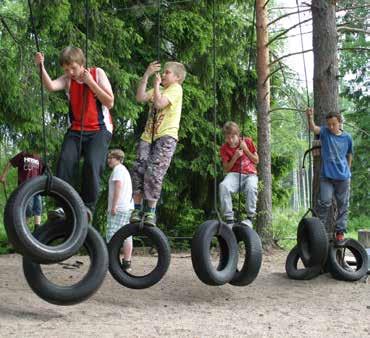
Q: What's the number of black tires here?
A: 8